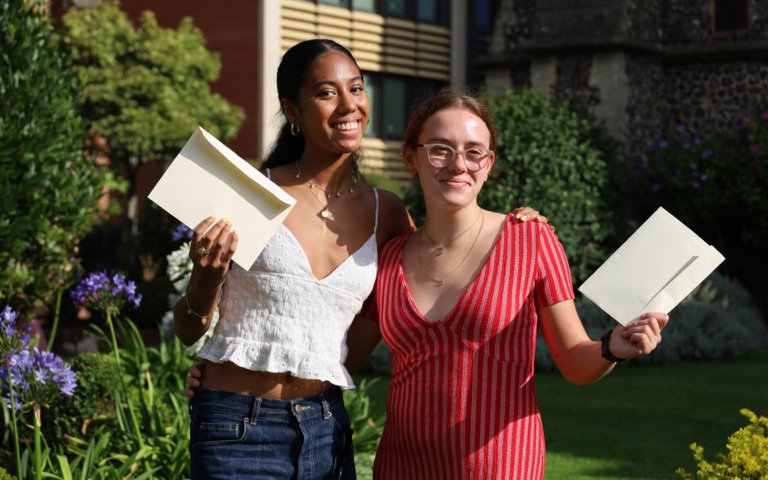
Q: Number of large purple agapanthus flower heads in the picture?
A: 3